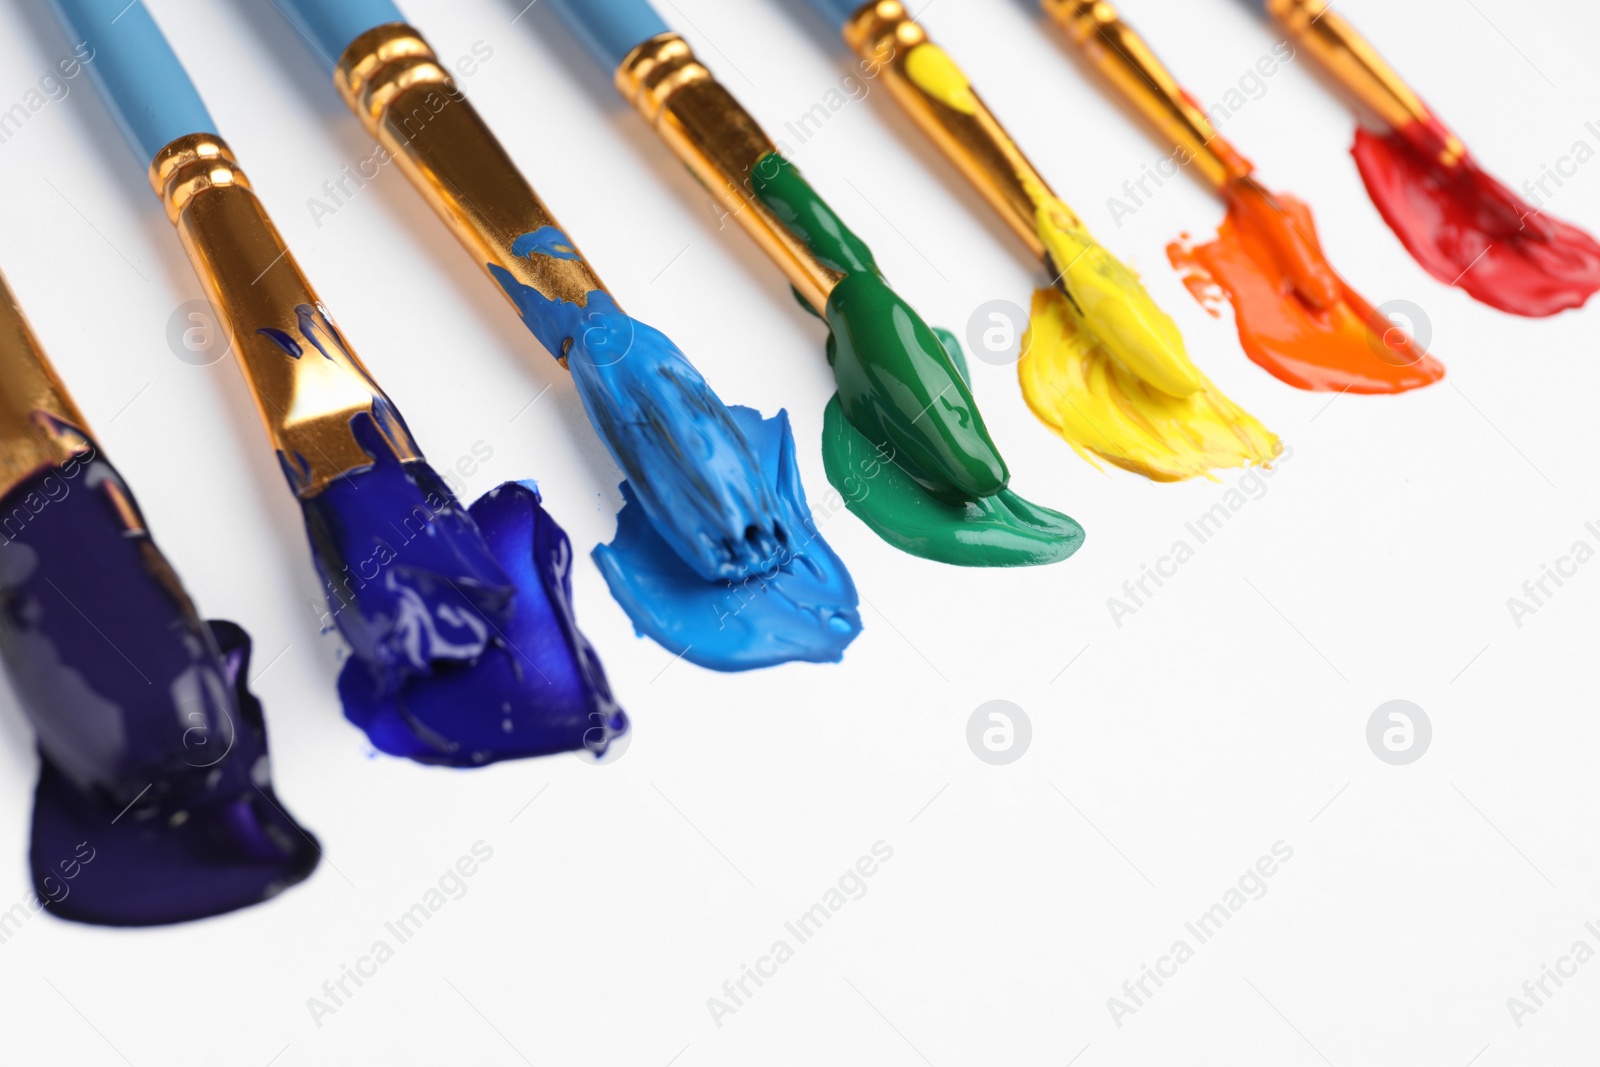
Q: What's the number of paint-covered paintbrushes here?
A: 7